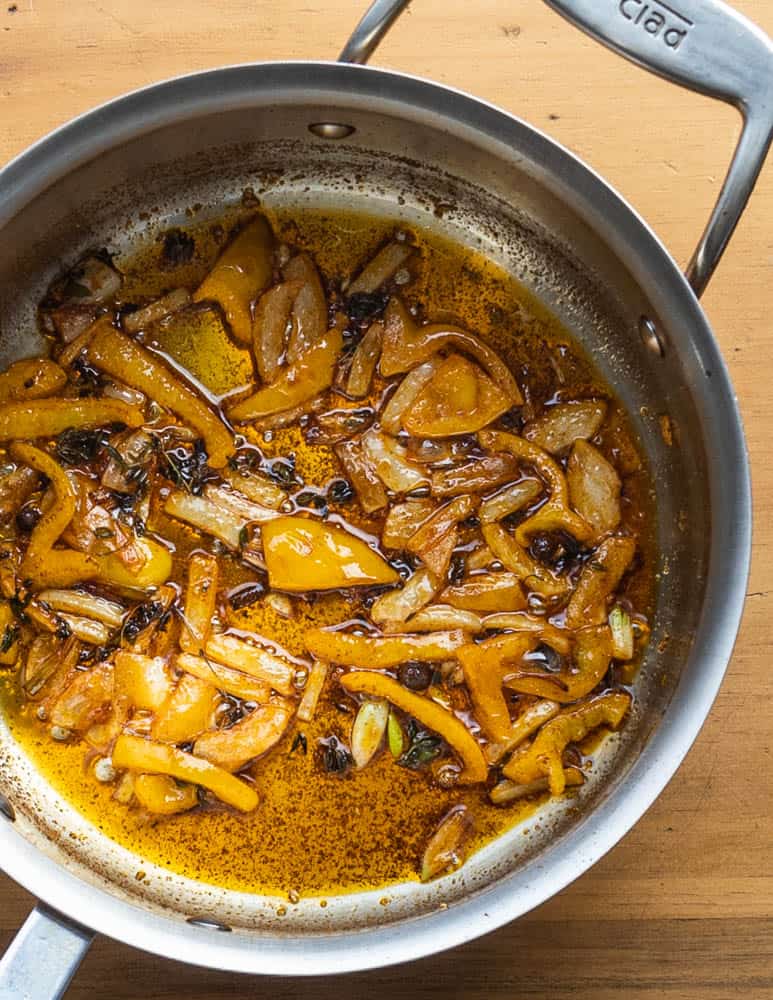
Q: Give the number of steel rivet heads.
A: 4